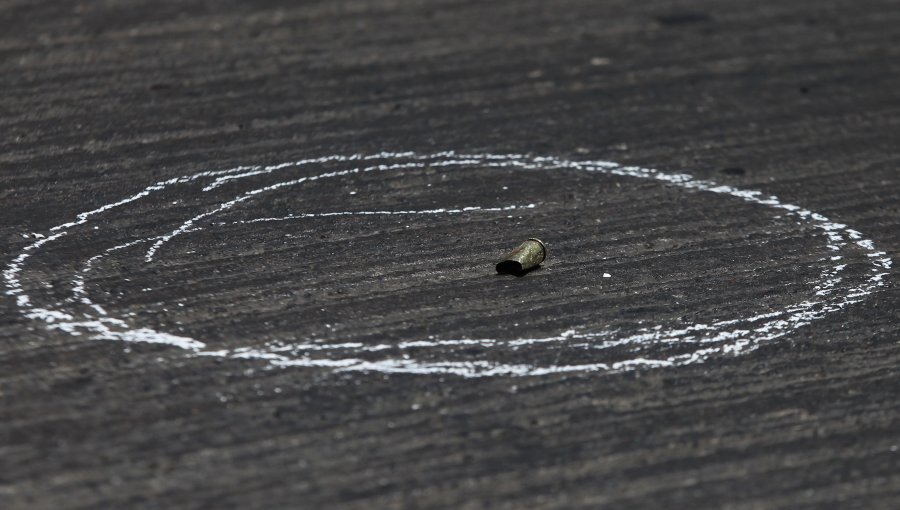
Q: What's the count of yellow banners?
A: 0